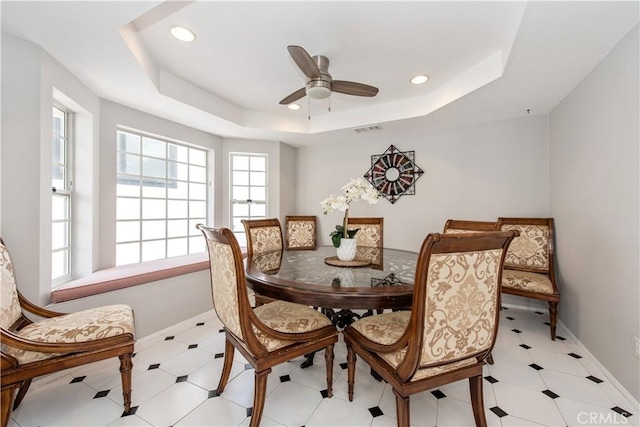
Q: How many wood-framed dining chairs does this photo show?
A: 8